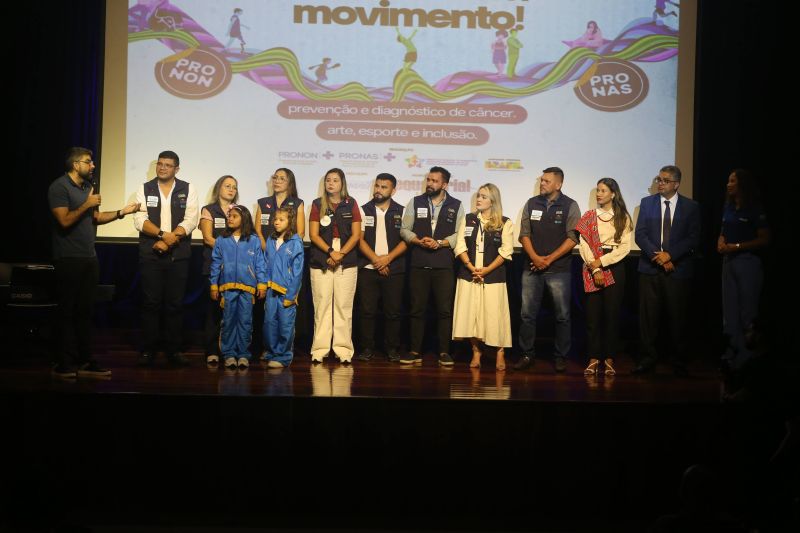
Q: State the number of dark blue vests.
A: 8